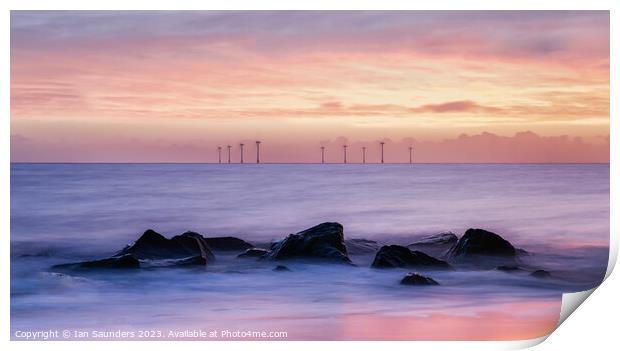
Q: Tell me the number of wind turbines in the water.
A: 9